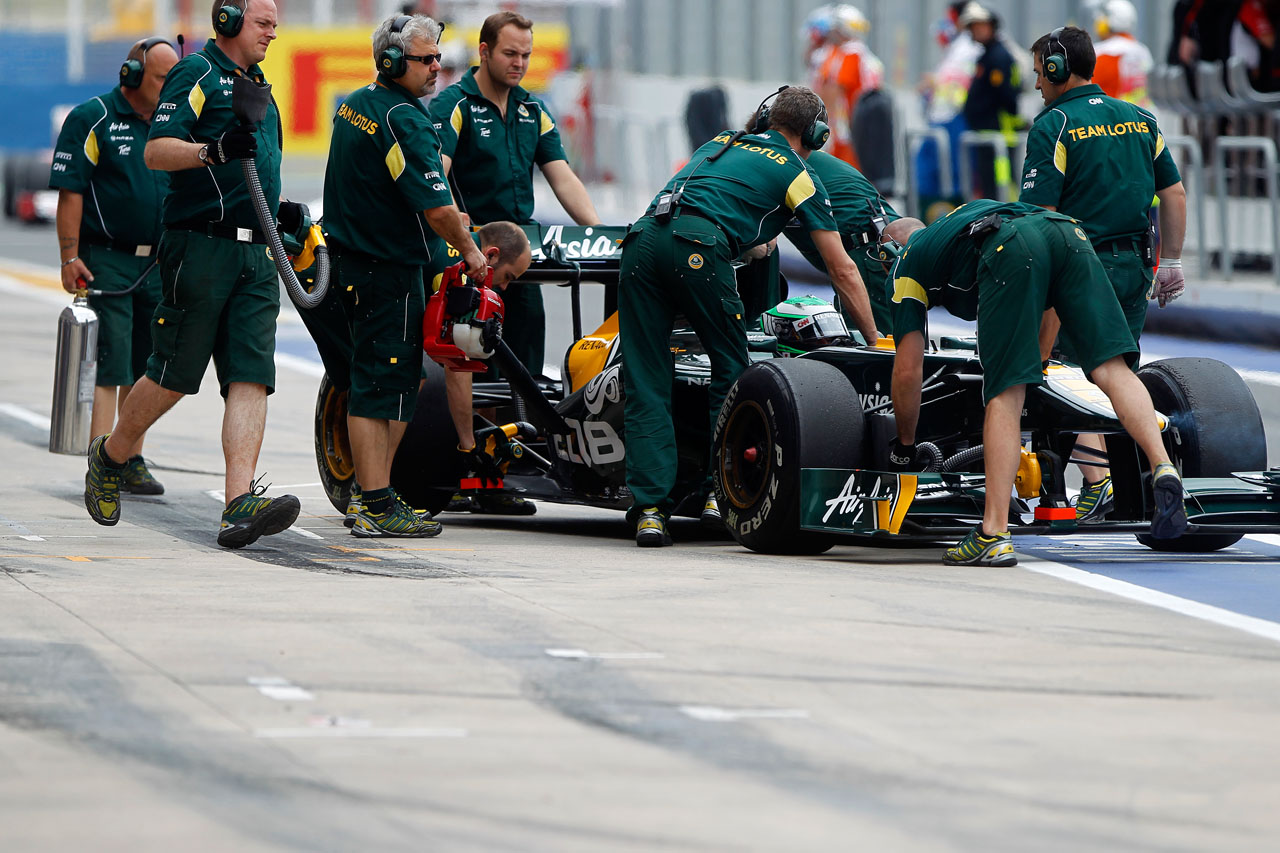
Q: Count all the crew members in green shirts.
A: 9